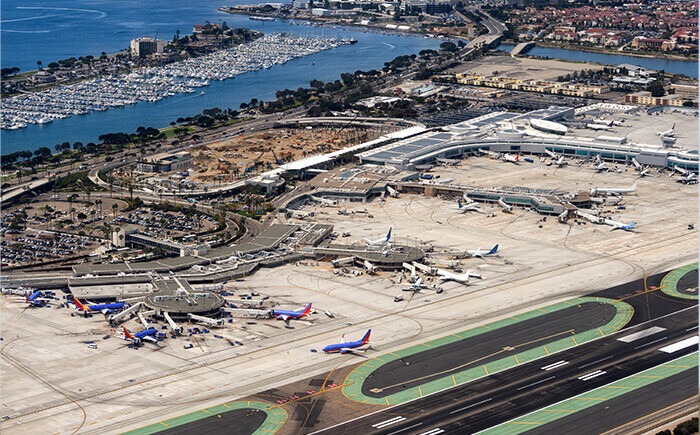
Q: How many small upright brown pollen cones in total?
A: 0